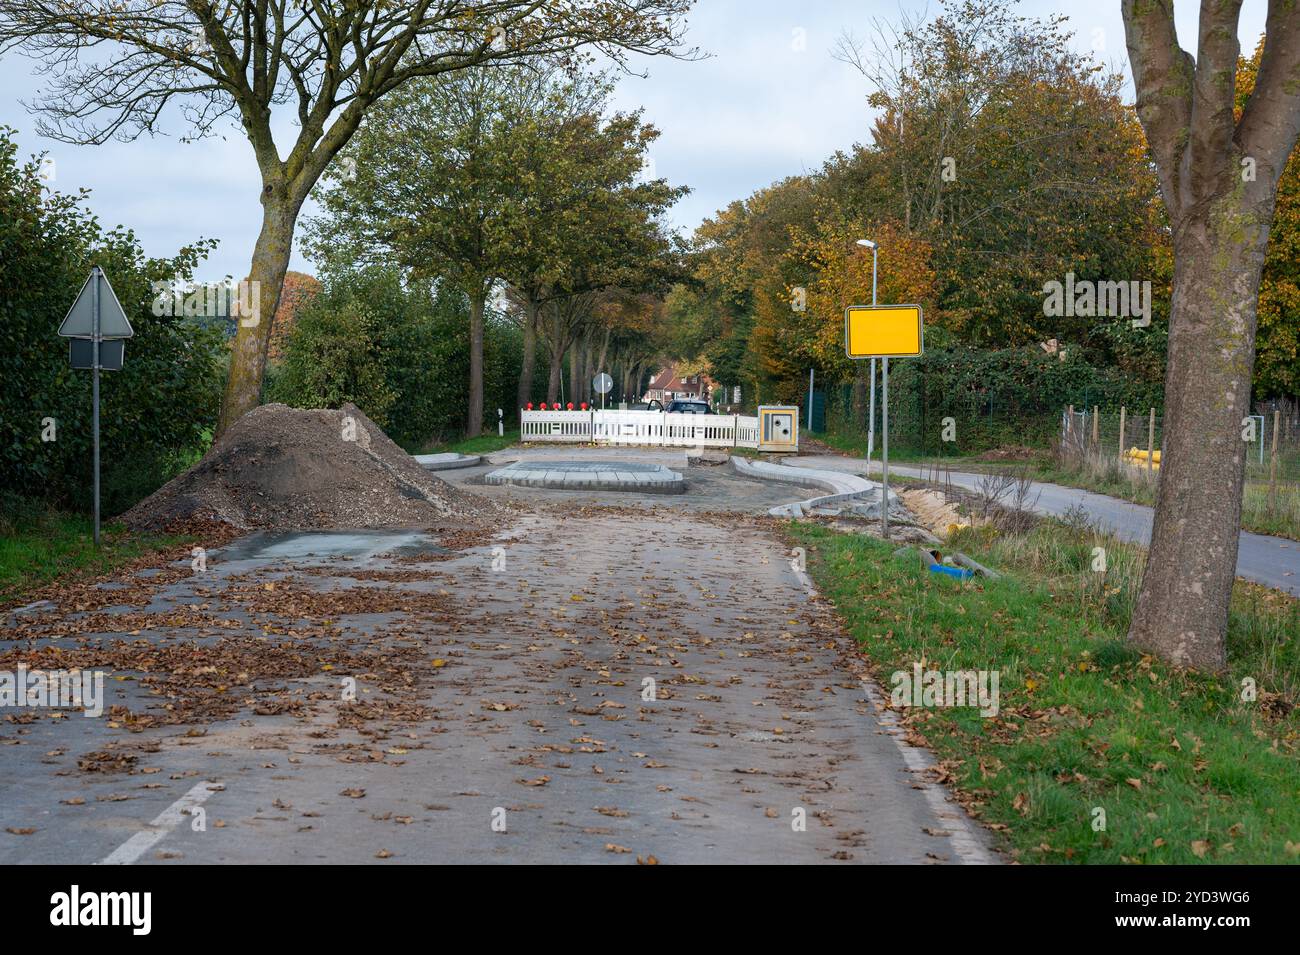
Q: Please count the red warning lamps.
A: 5